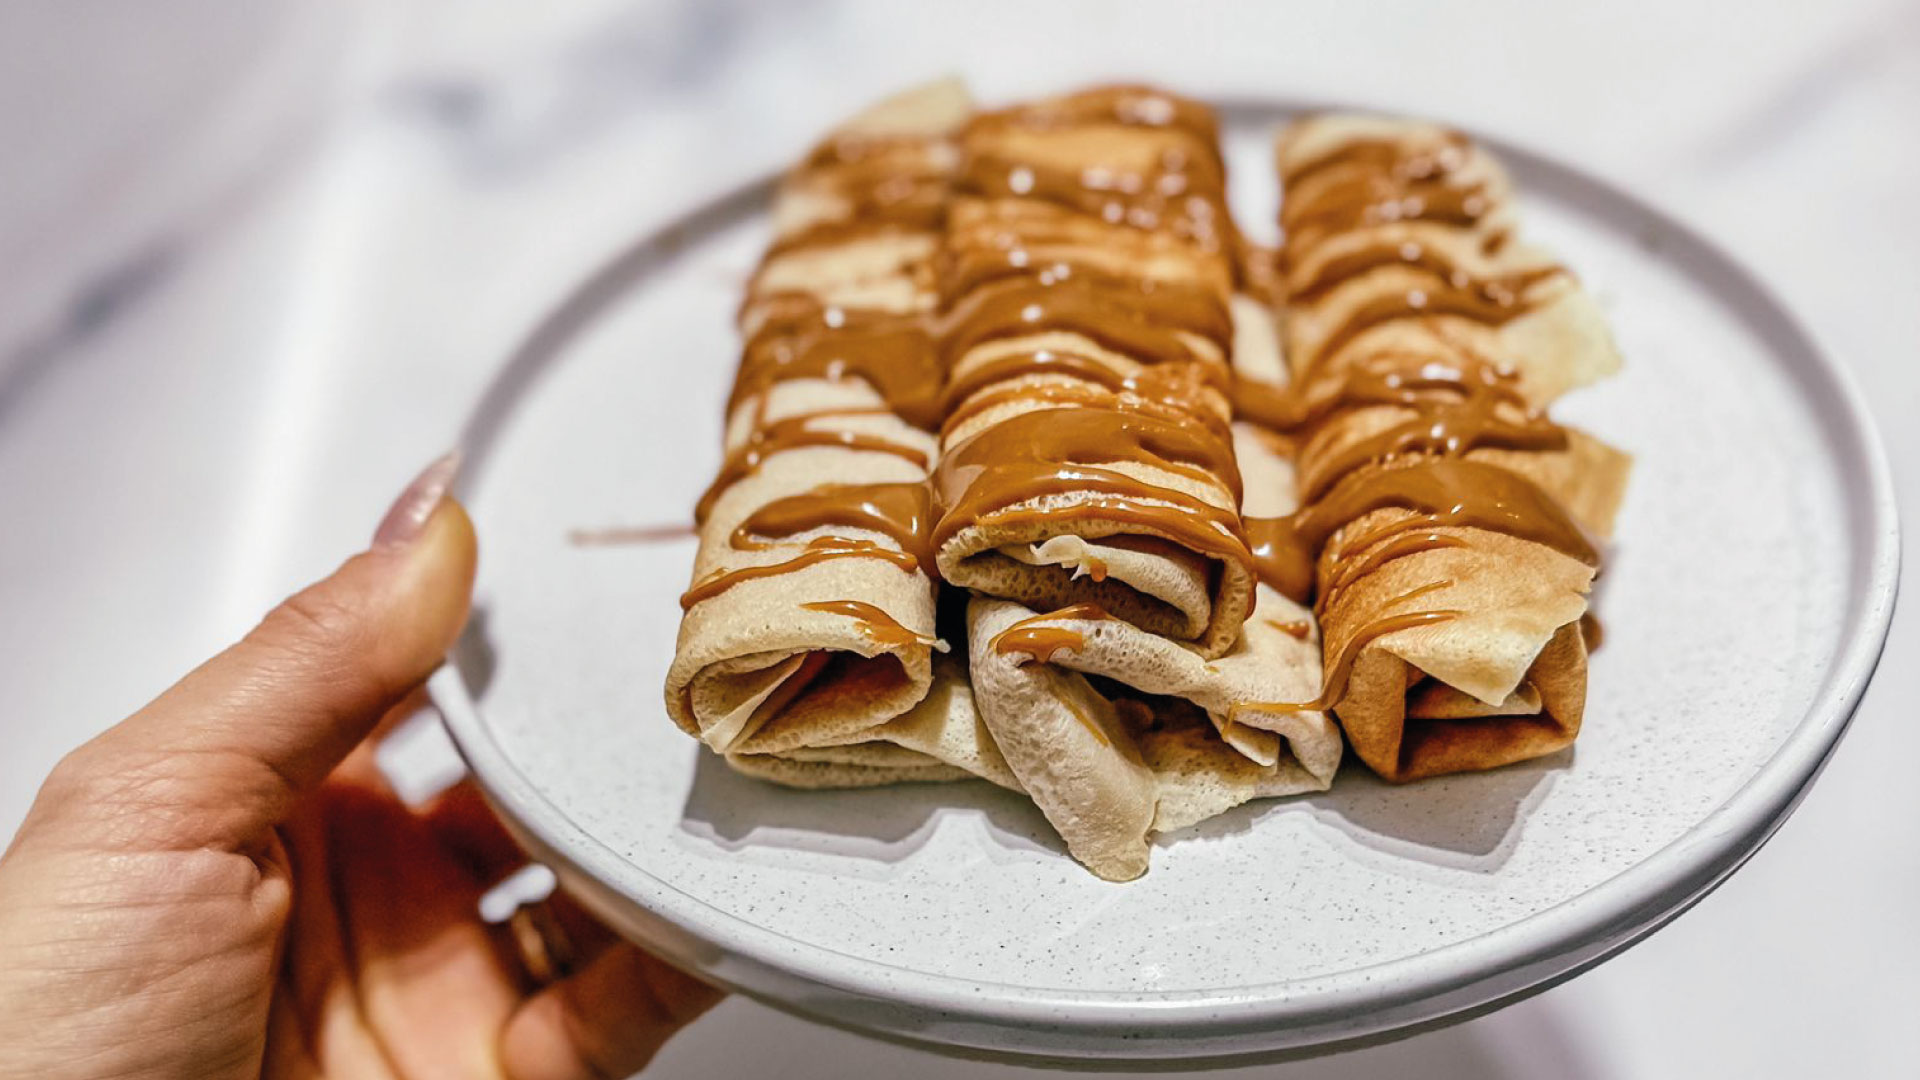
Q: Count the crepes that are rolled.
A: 4